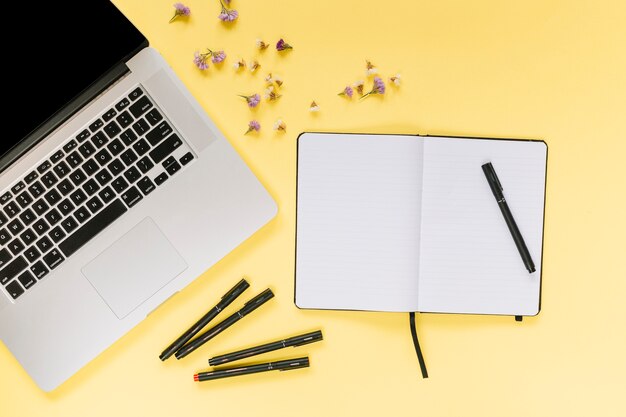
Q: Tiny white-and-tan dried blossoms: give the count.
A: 11